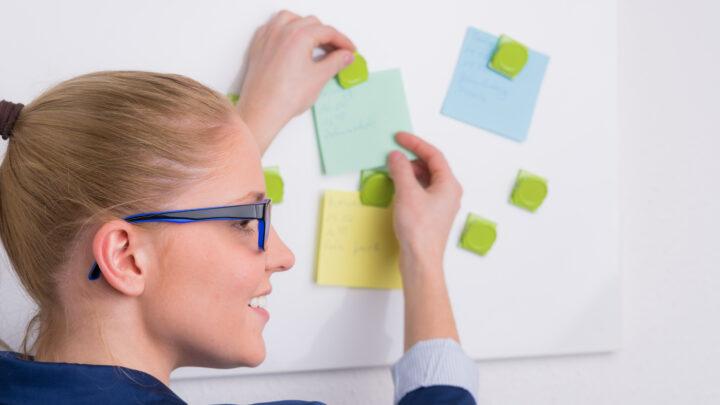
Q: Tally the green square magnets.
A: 7